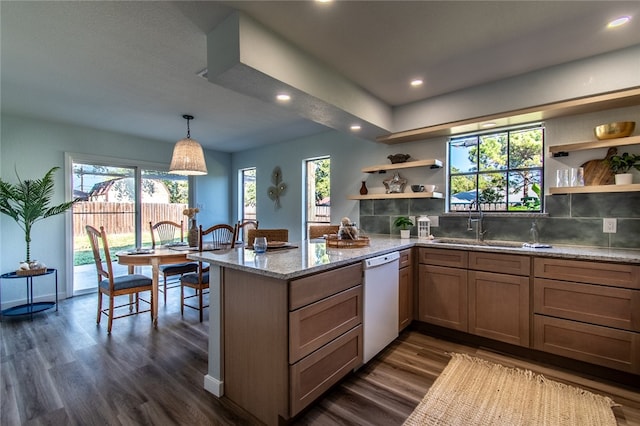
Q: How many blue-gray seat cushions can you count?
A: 3